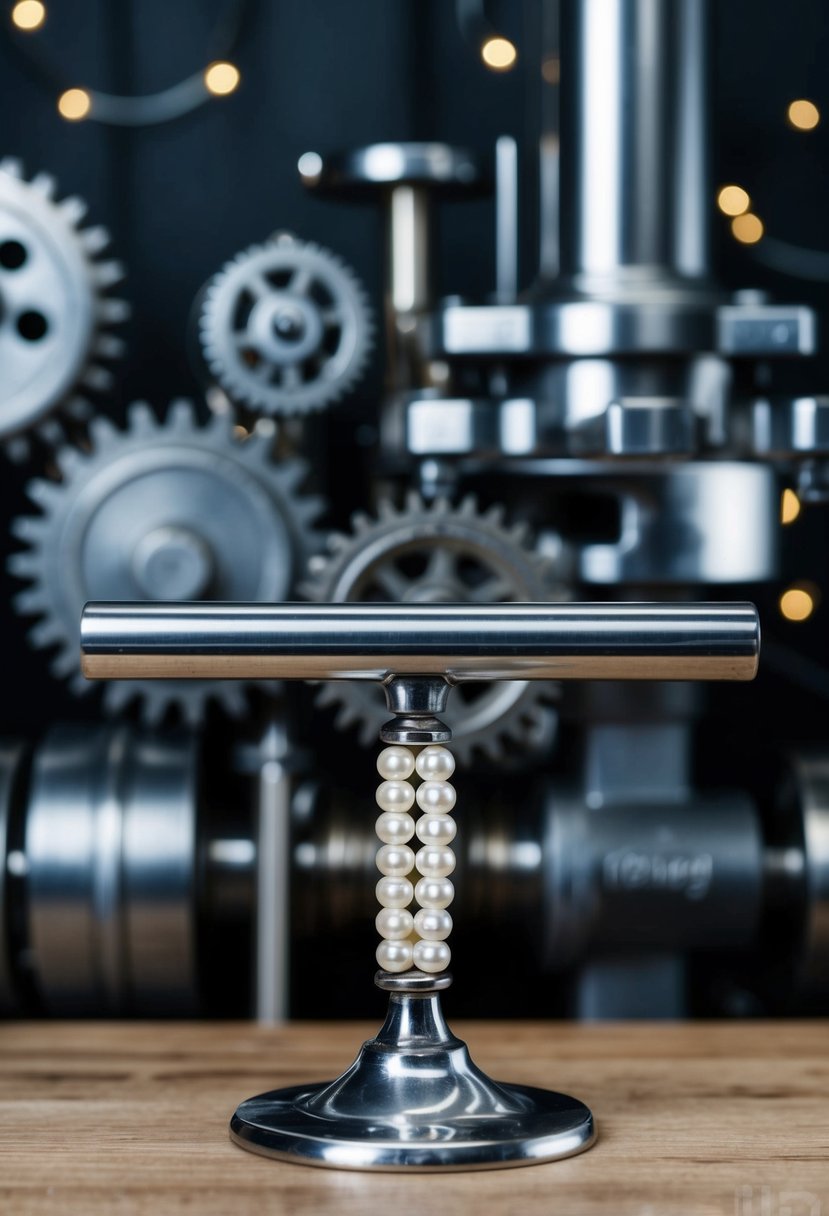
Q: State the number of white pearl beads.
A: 14